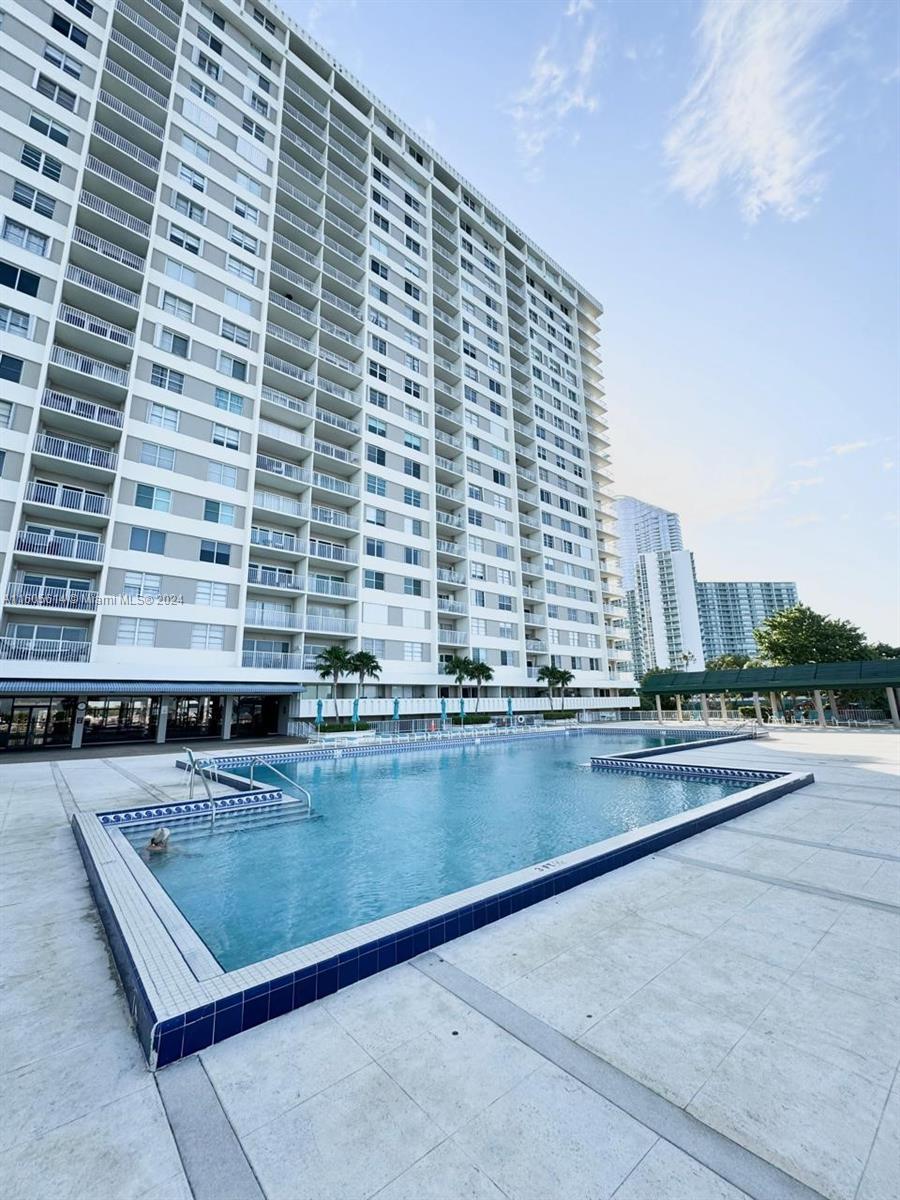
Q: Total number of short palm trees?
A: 6